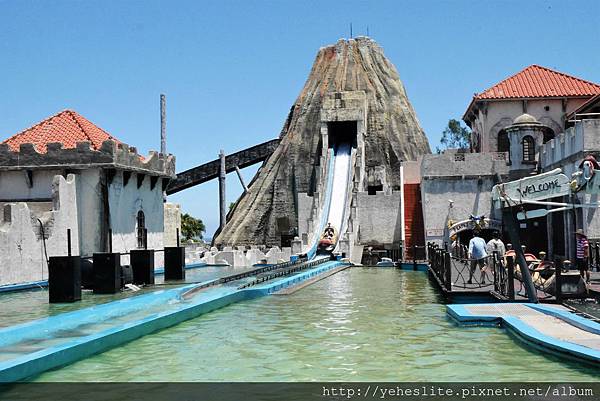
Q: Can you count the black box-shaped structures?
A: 4